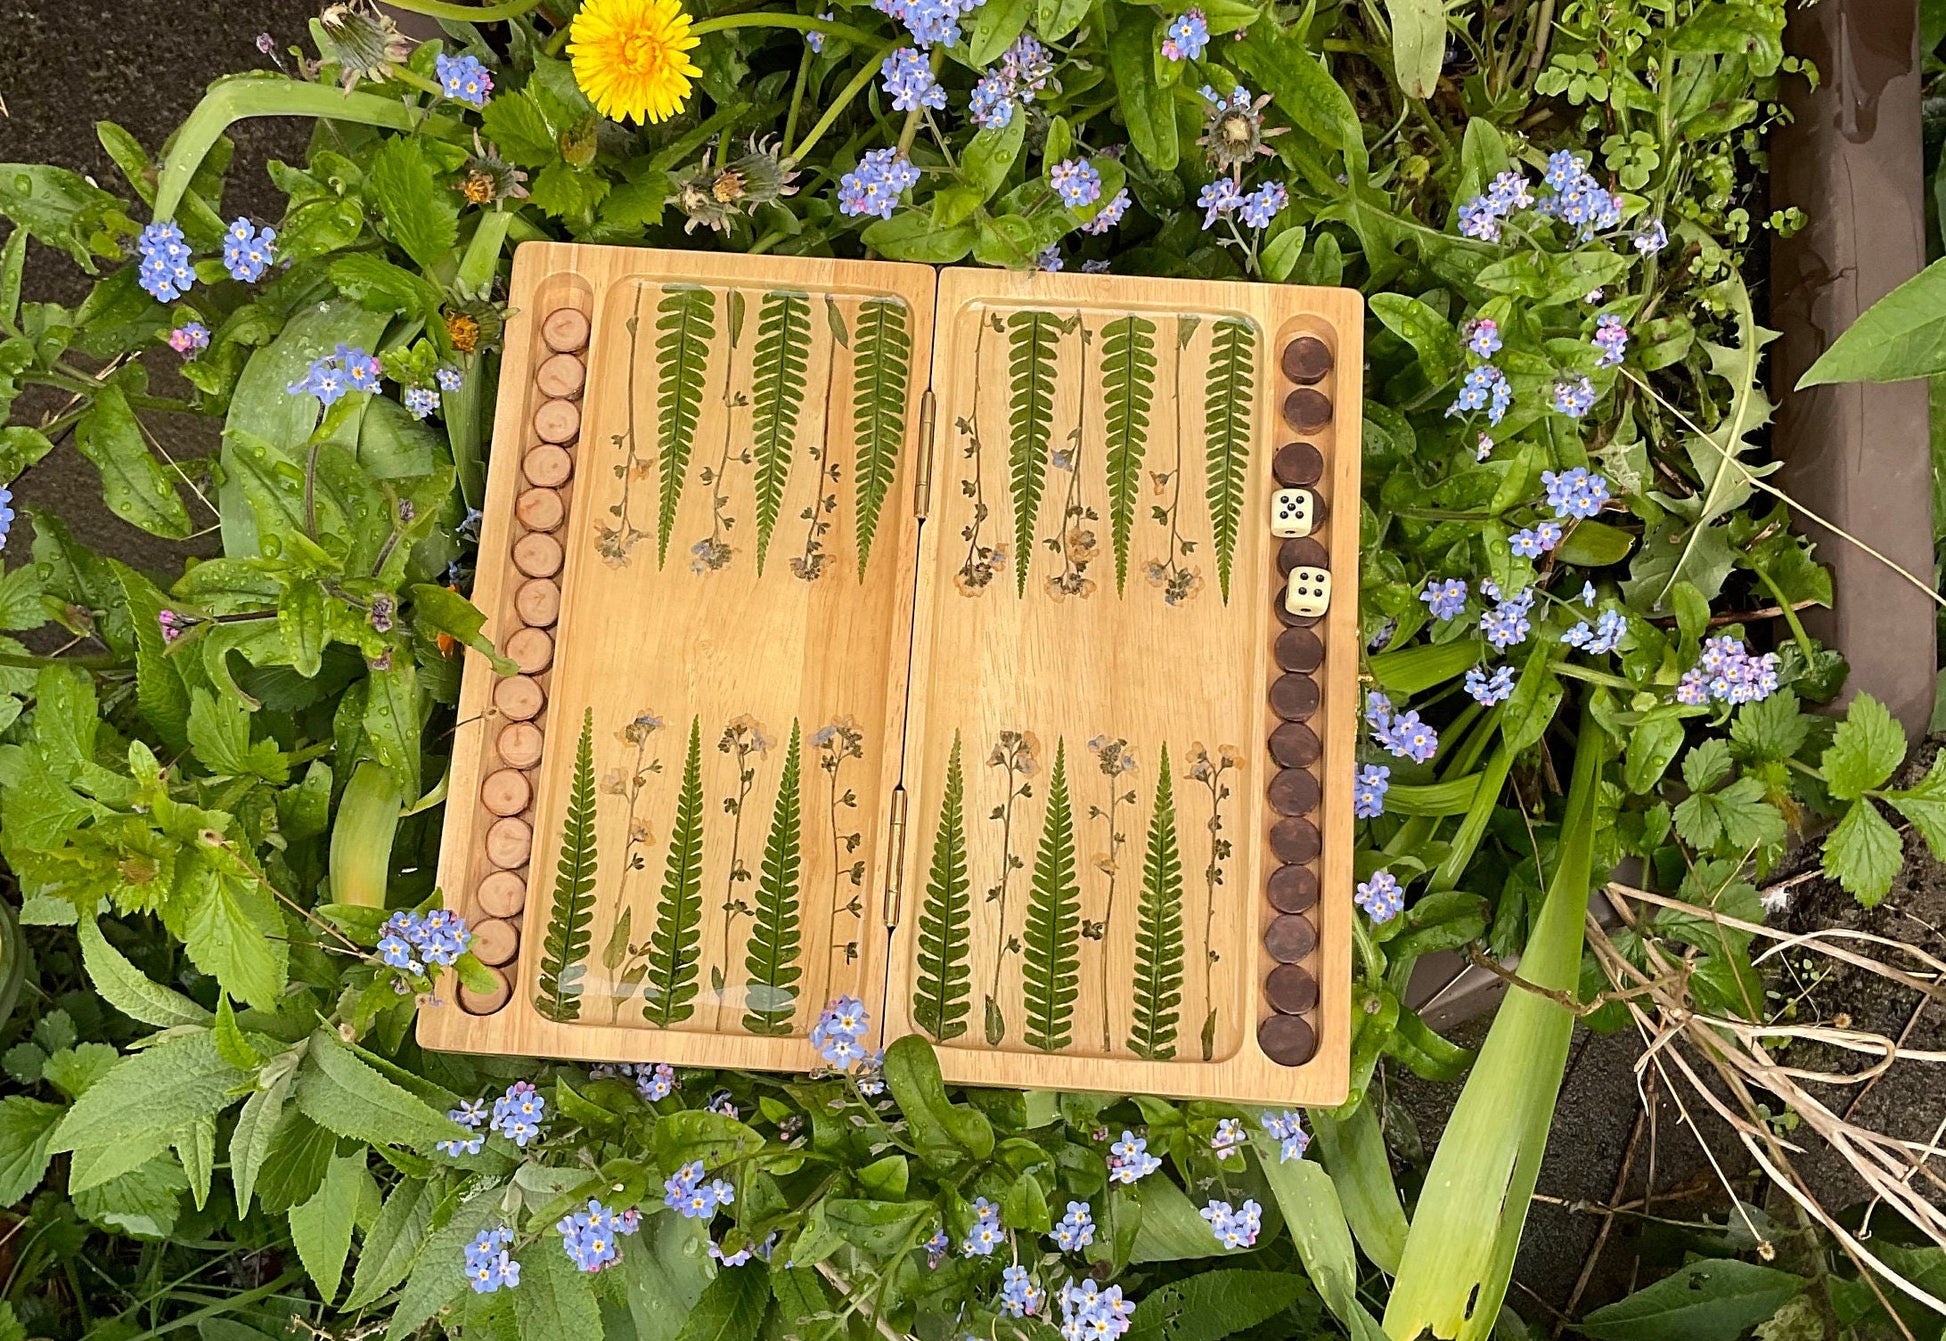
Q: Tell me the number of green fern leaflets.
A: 12